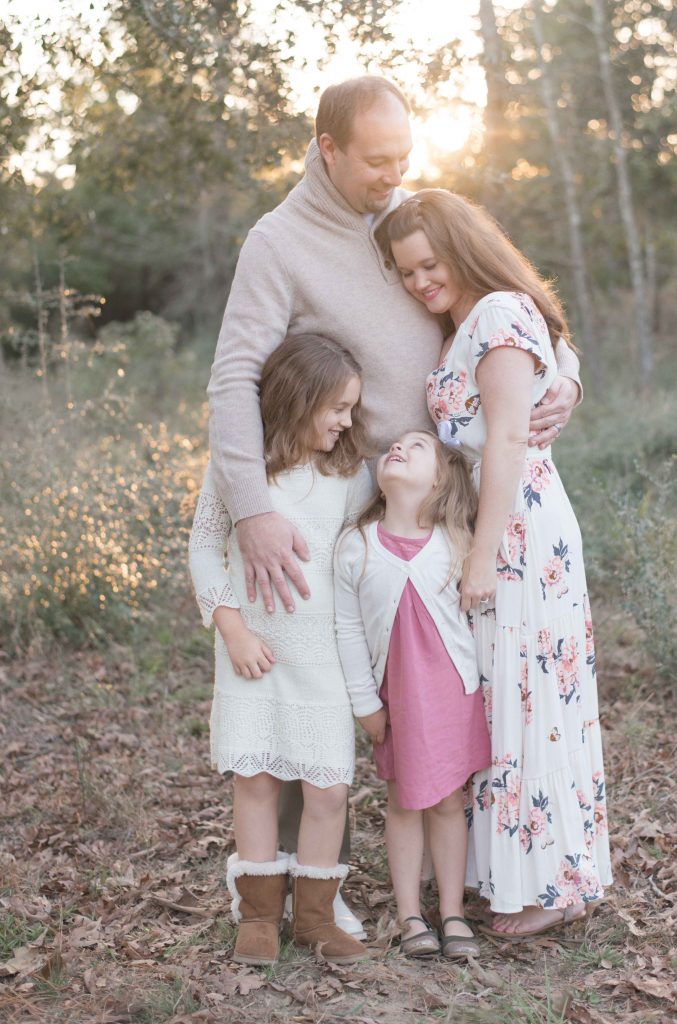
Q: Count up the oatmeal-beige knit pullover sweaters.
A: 1